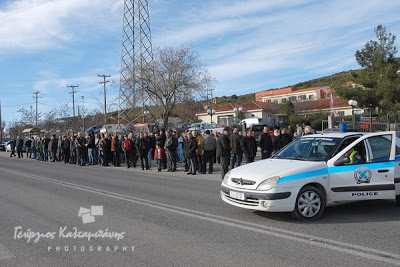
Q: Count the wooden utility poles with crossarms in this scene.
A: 3